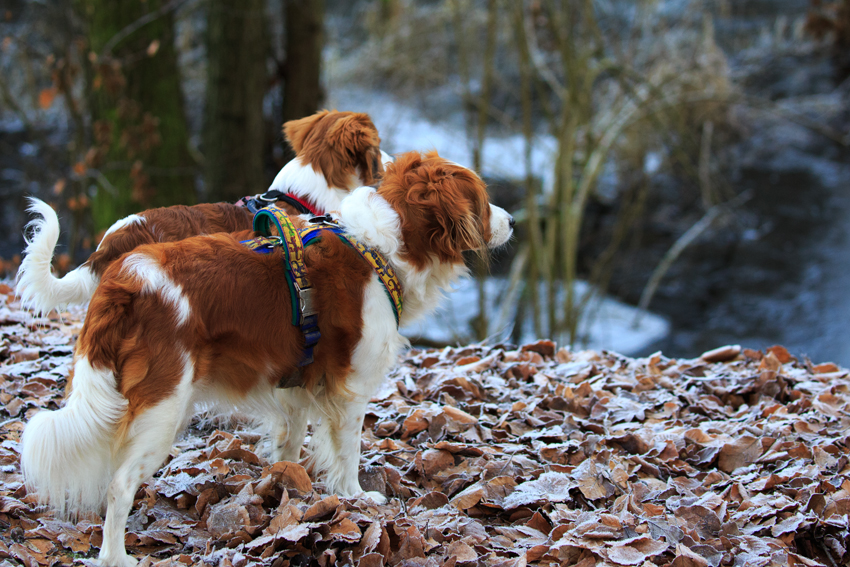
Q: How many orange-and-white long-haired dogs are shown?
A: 2